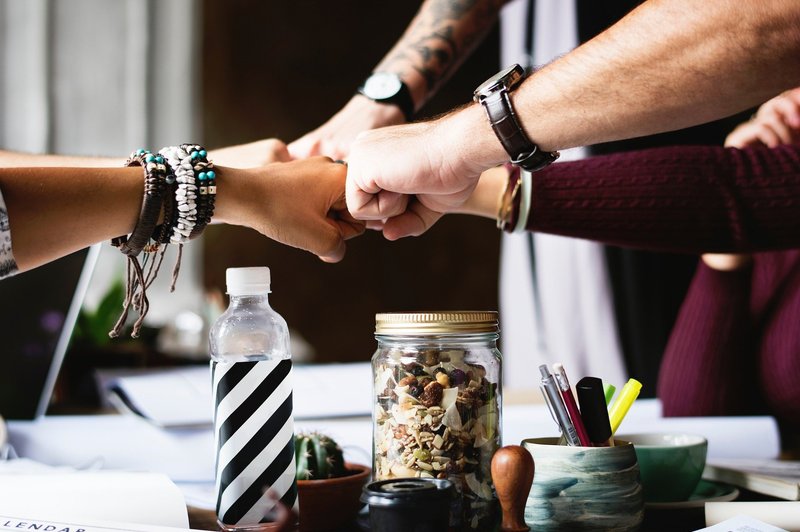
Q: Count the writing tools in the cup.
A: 5